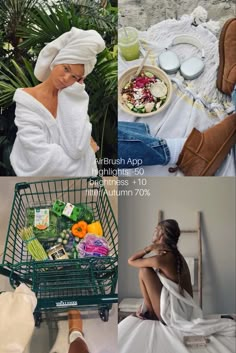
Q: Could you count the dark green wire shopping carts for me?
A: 1